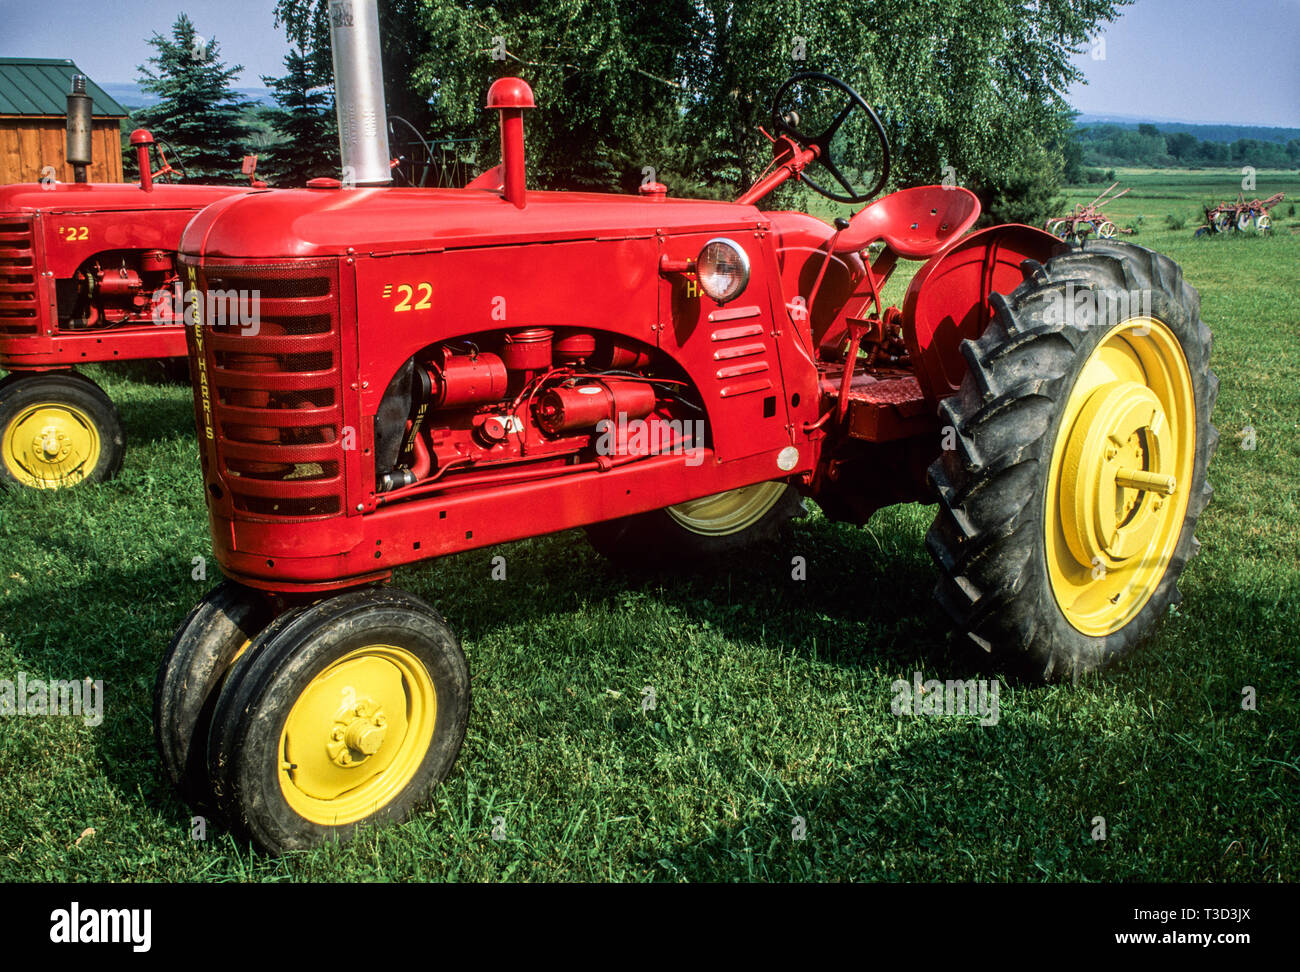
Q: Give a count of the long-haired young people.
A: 0